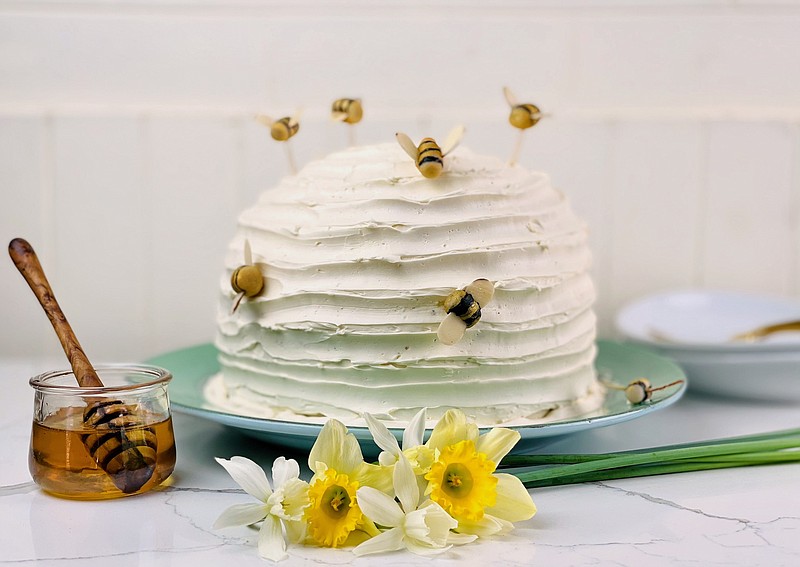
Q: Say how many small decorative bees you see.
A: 7